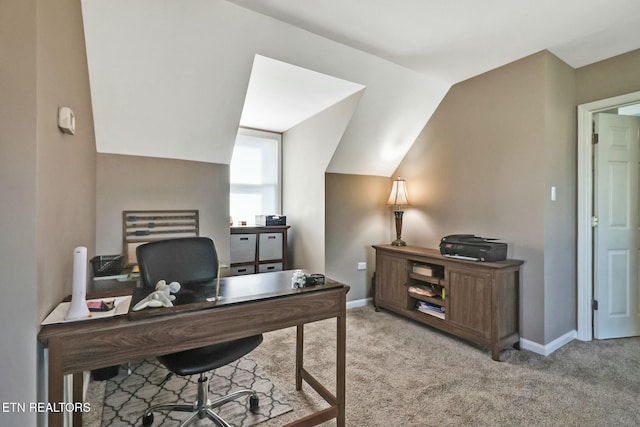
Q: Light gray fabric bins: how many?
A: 4